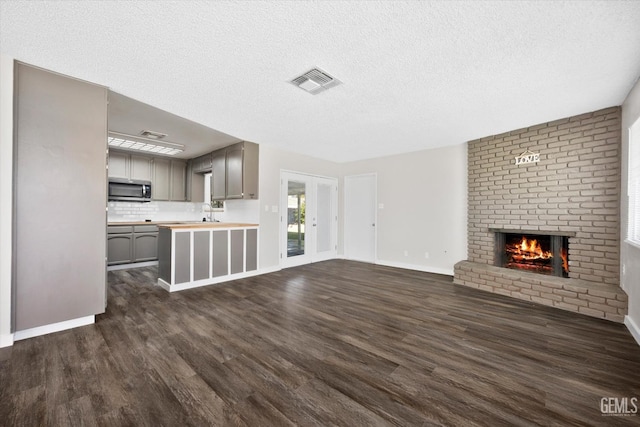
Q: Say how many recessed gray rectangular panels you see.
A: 5